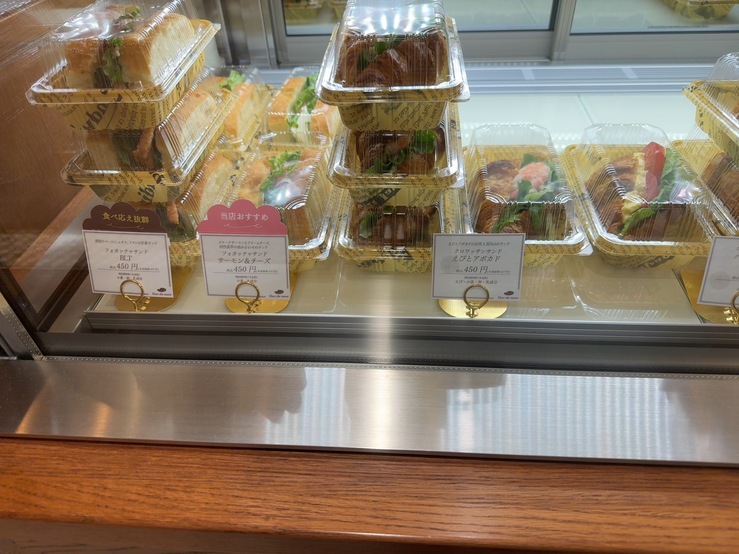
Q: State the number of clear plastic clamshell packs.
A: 13